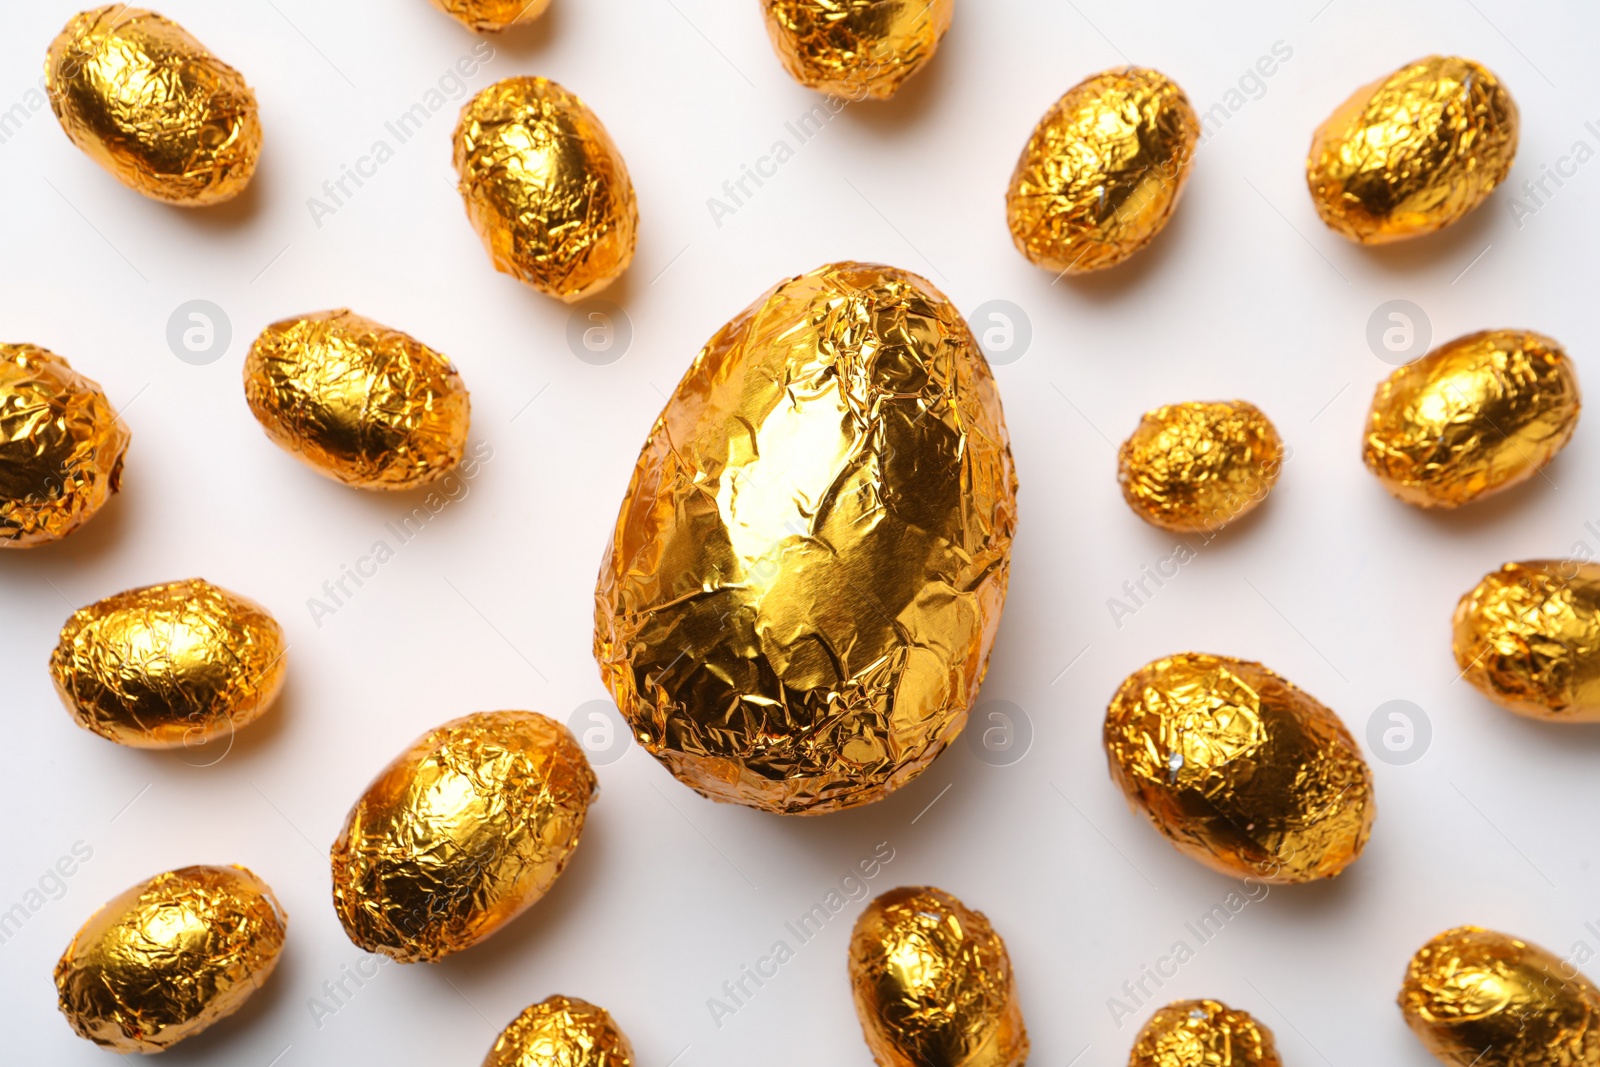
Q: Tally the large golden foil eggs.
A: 1